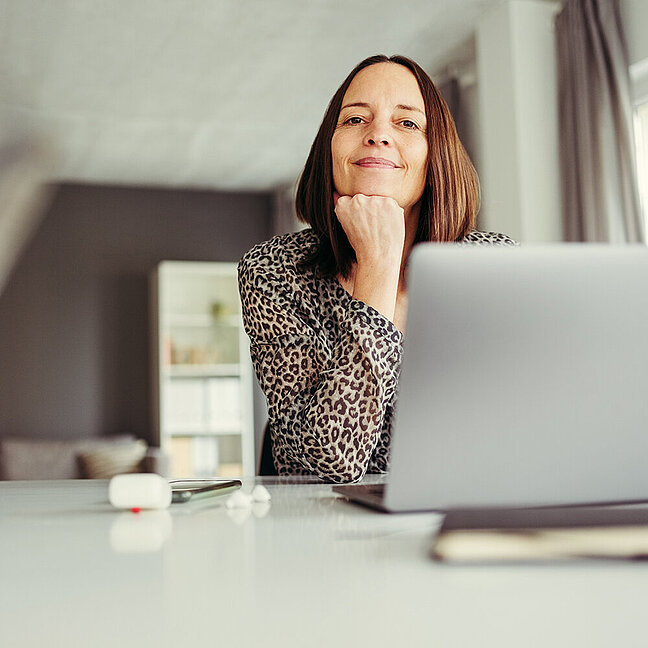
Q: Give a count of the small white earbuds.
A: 2